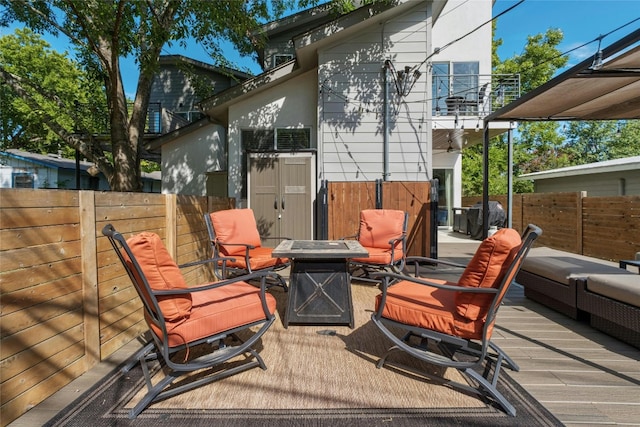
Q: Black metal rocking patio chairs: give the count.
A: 4